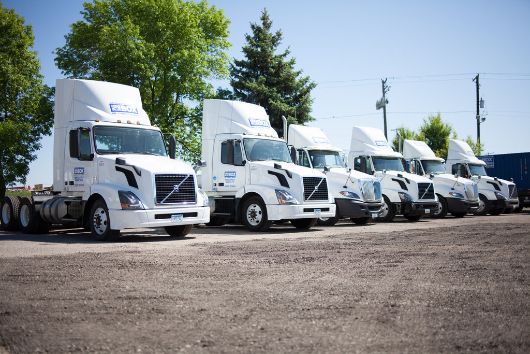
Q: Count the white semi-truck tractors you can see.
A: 6